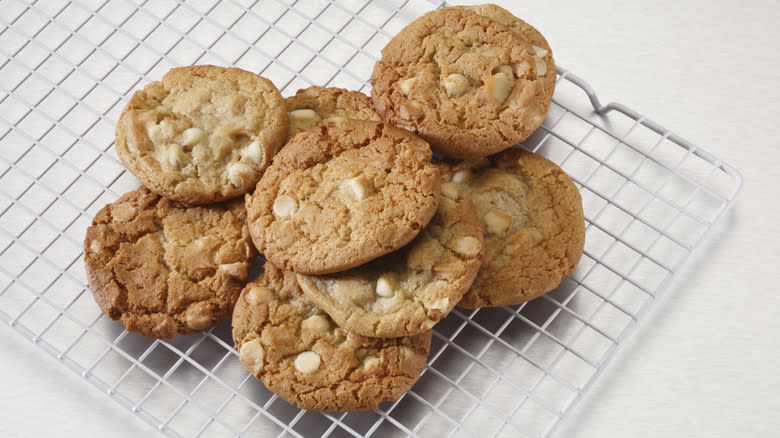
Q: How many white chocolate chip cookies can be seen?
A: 8